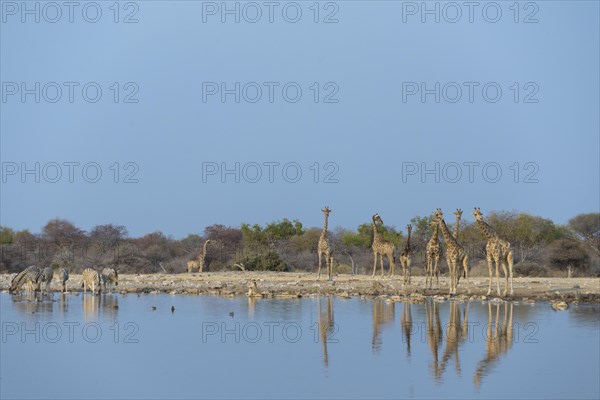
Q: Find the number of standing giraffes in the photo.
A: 8